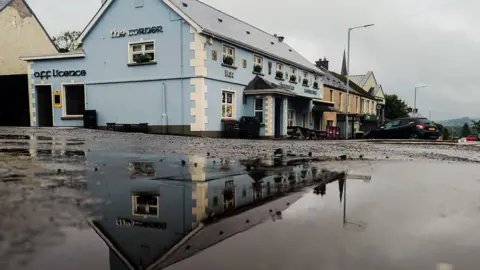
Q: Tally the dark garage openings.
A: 1